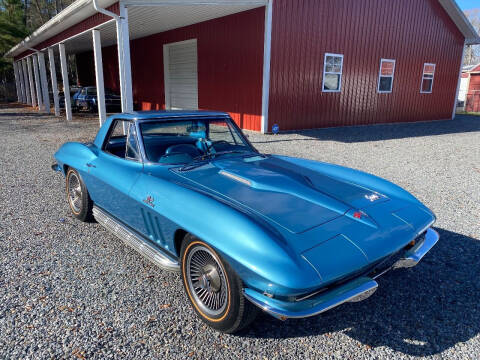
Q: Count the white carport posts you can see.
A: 10